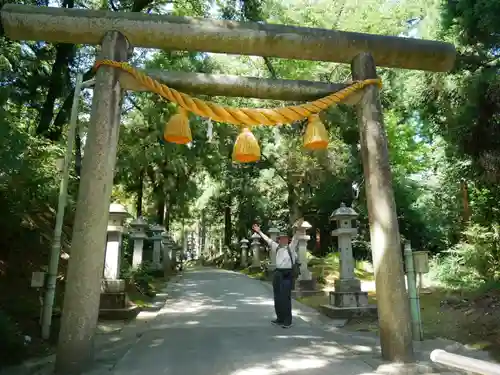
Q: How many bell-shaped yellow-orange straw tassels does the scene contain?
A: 3